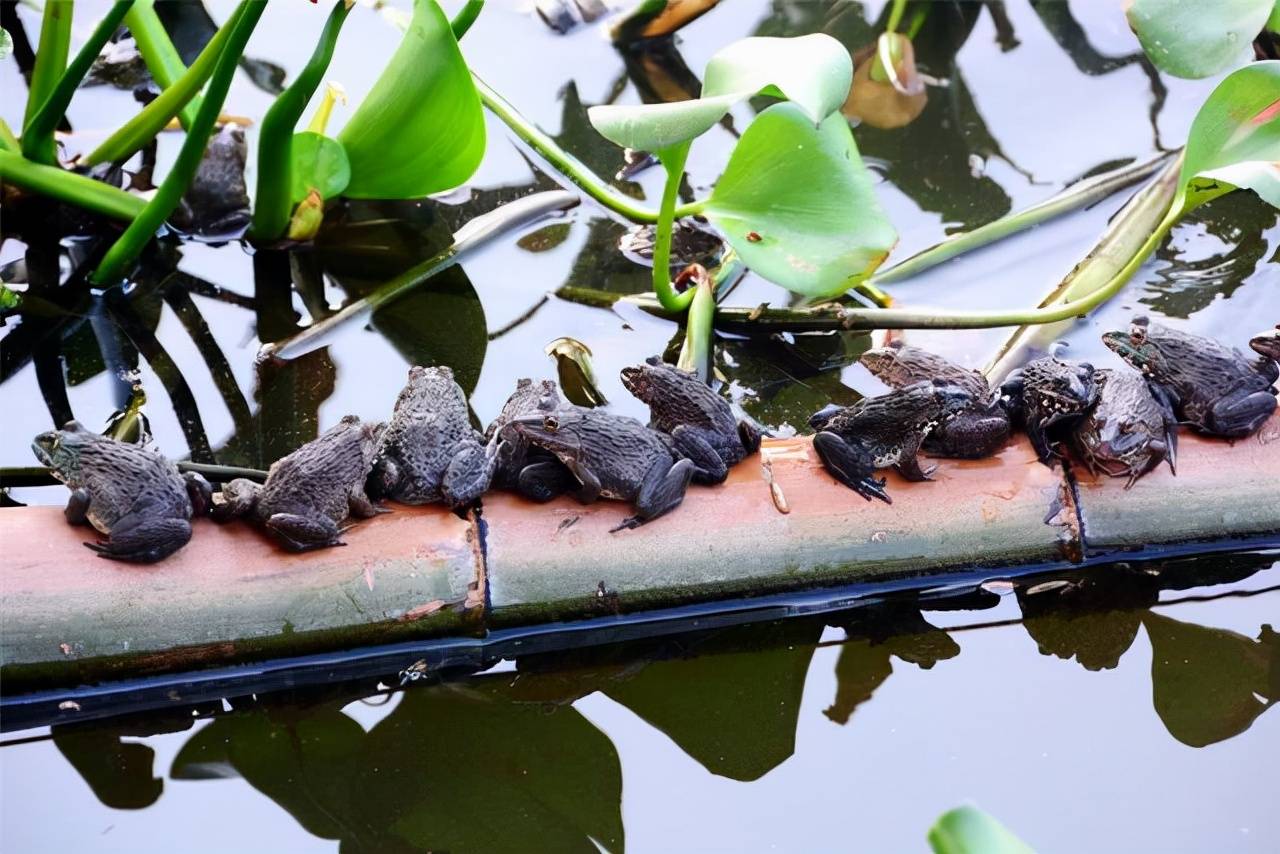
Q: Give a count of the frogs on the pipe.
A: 12